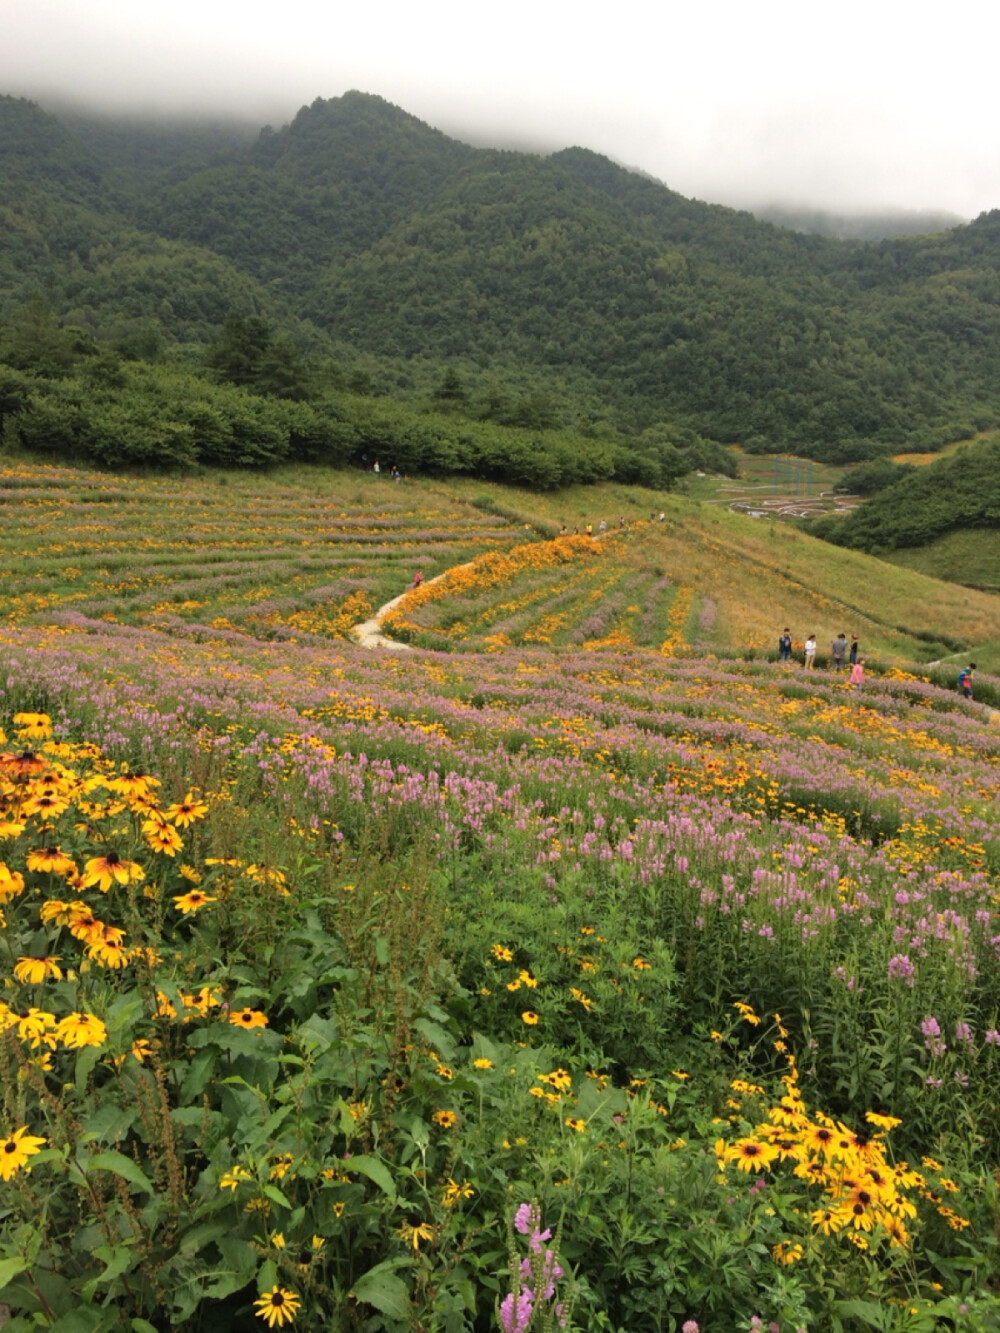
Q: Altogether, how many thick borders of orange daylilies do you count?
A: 1